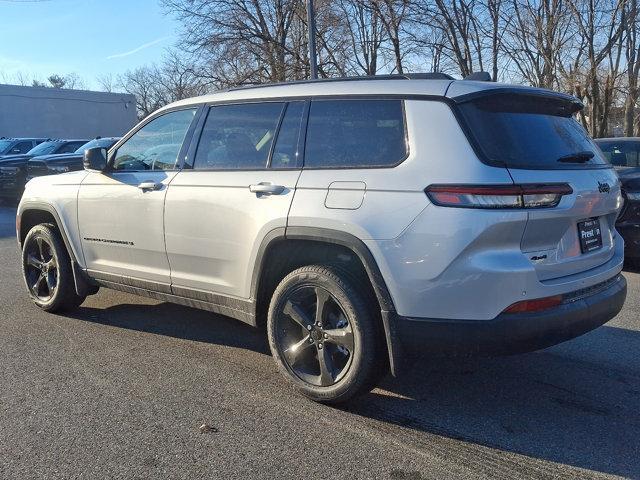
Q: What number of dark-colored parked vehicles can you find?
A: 4